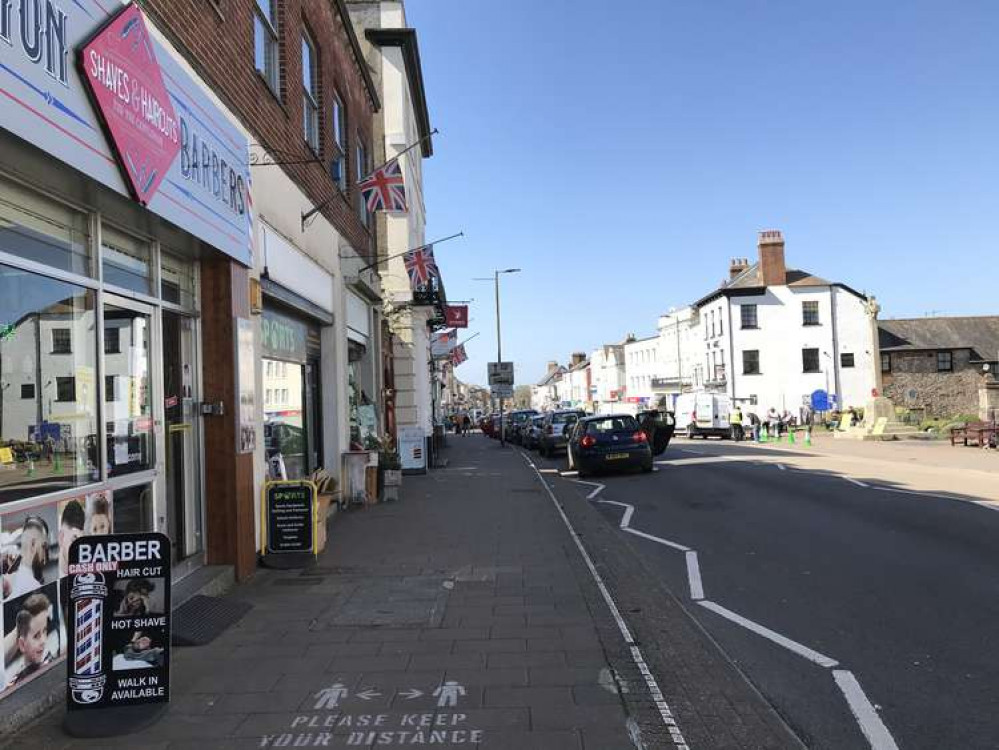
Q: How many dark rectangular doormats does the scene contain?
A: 1